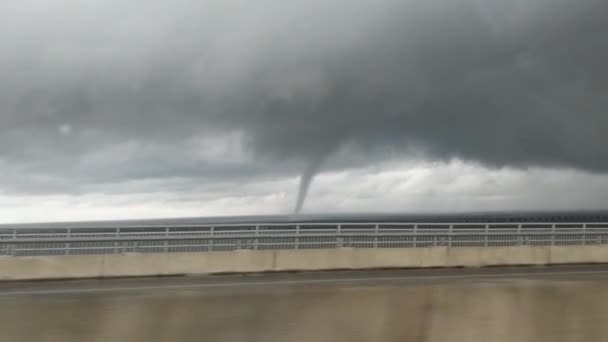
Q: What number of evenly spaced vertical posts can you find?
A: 15